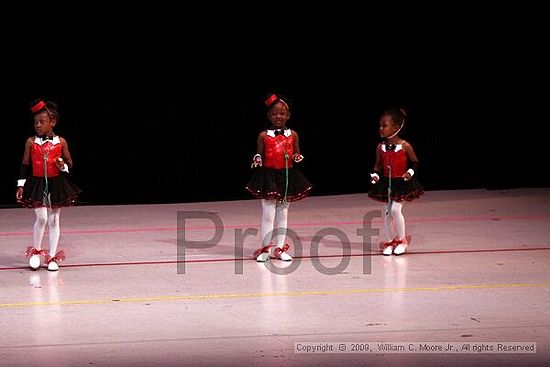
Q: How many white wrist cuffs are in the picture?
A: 6